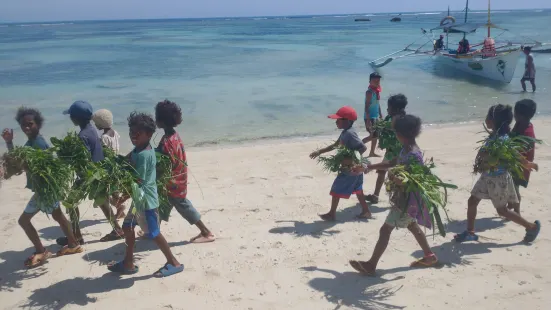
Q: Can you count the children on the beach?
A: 11